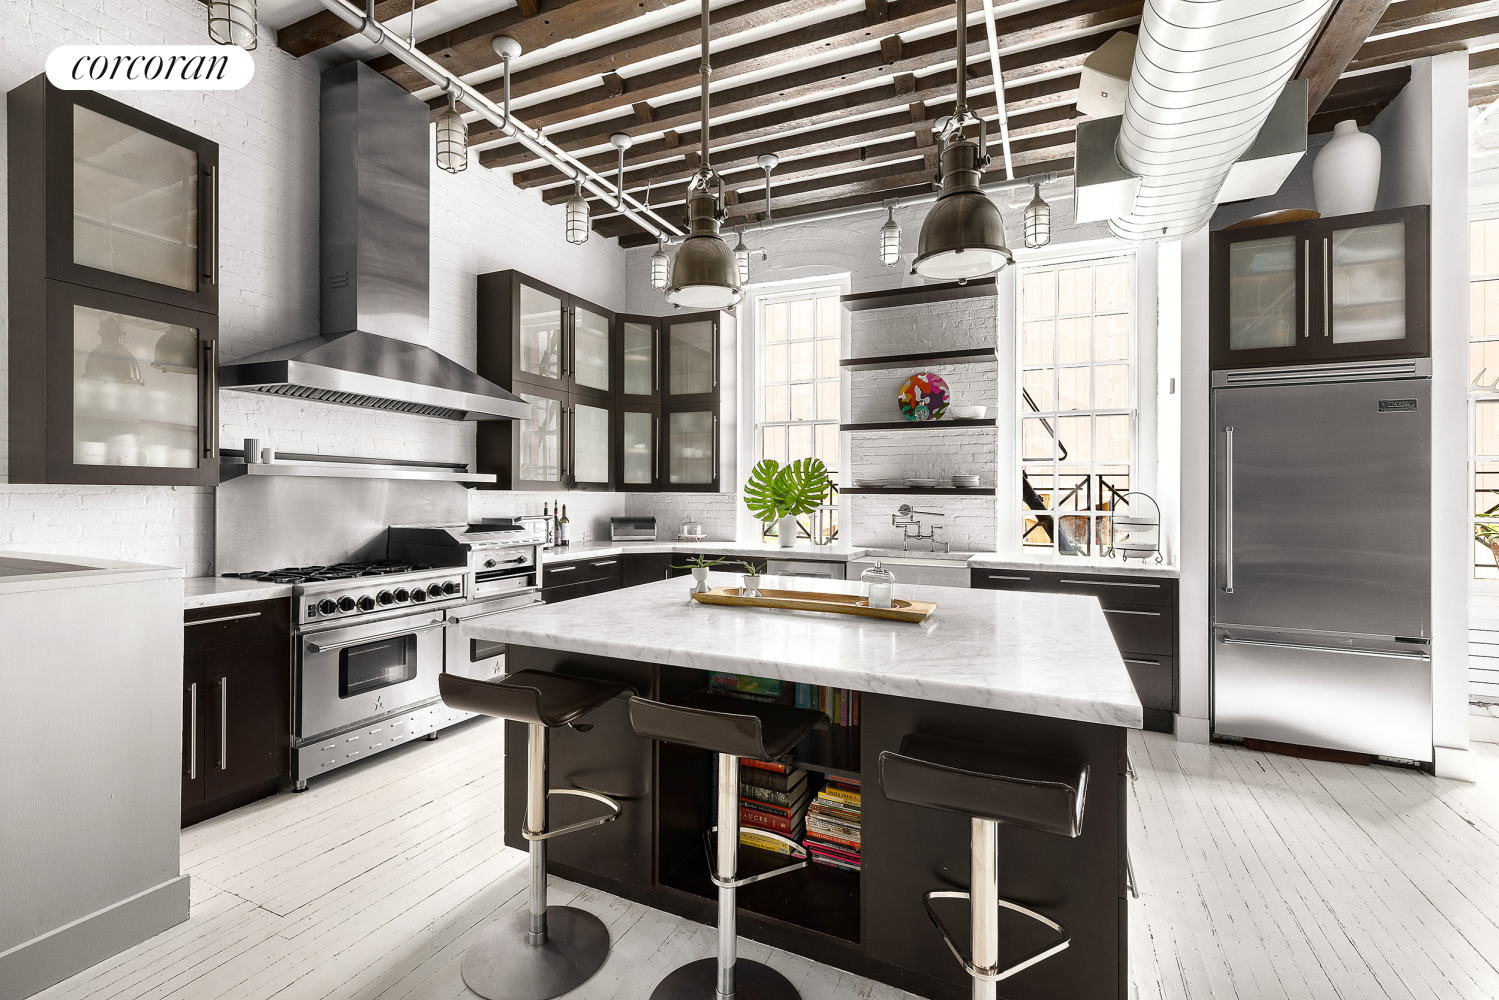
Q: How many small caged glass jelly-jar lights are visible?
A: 7